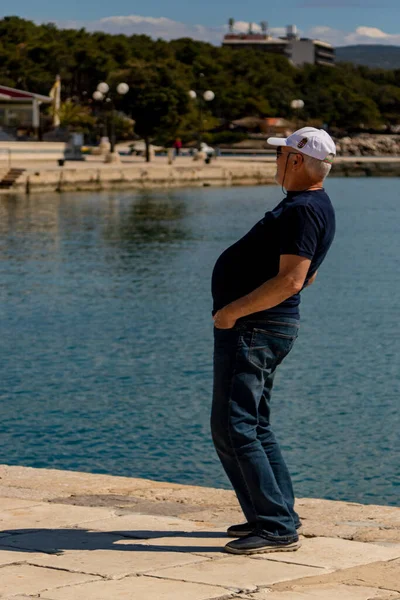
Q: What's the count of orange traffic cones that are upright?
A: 0